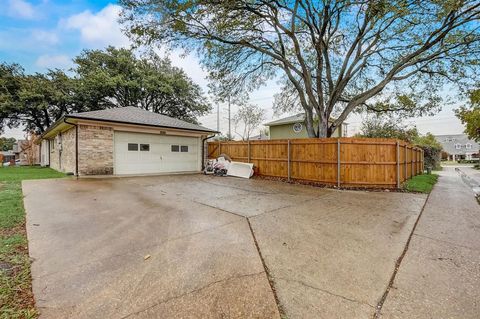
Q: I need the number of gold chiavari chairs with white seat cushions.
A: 0